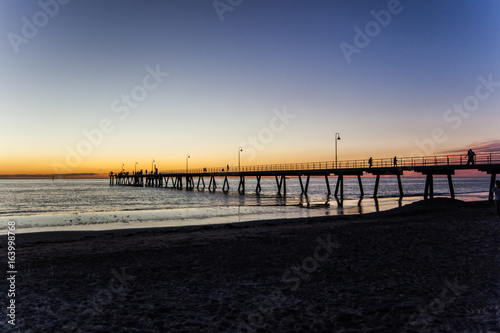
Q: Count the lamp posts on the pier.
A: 6